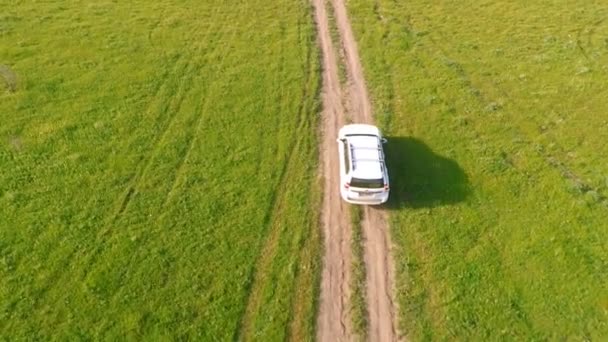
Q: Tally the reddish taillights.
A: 2